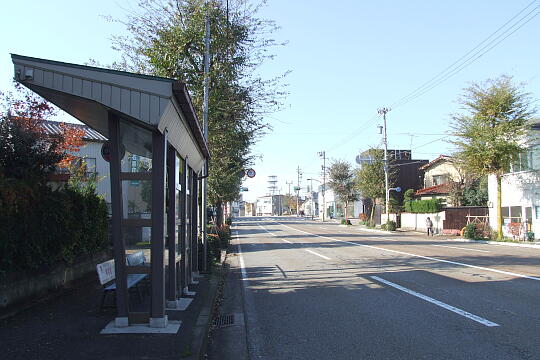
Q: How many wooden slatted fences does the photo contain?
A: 1